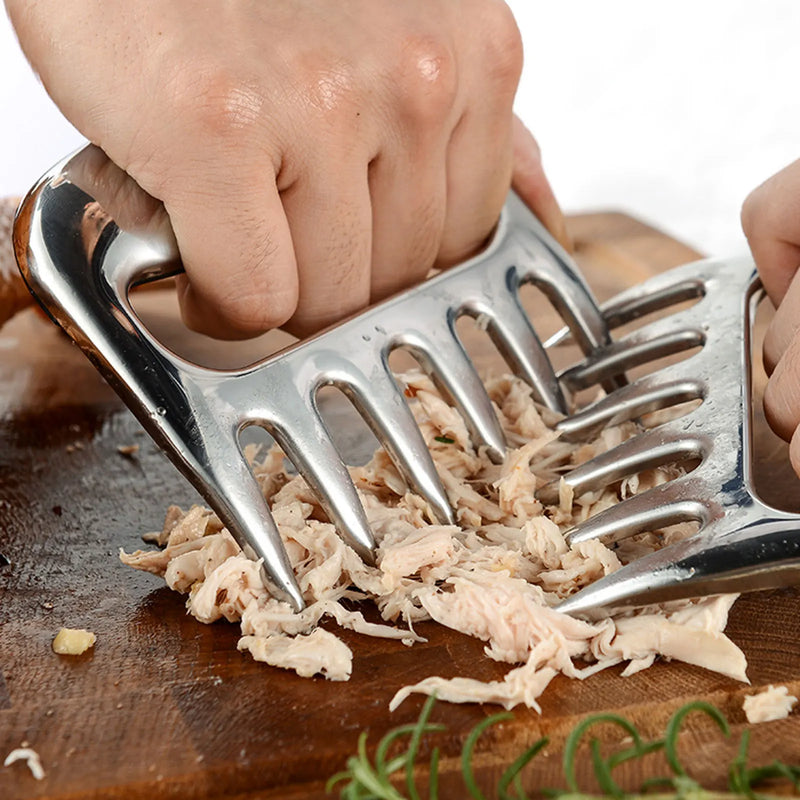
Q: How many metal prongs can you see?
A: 12